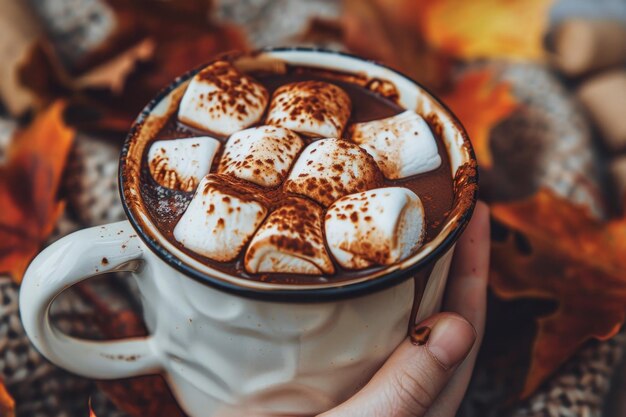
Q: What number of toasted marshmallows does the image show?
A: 9